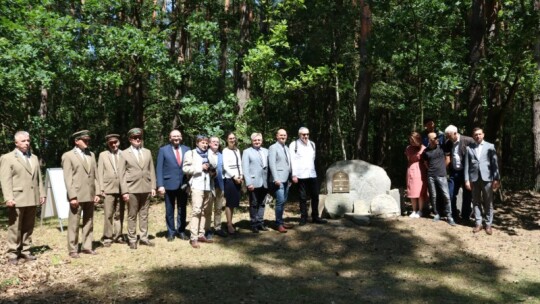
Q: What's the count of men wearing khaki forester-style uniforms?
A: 4